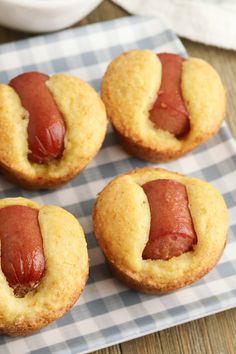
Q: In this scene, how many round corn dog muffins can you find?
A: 4